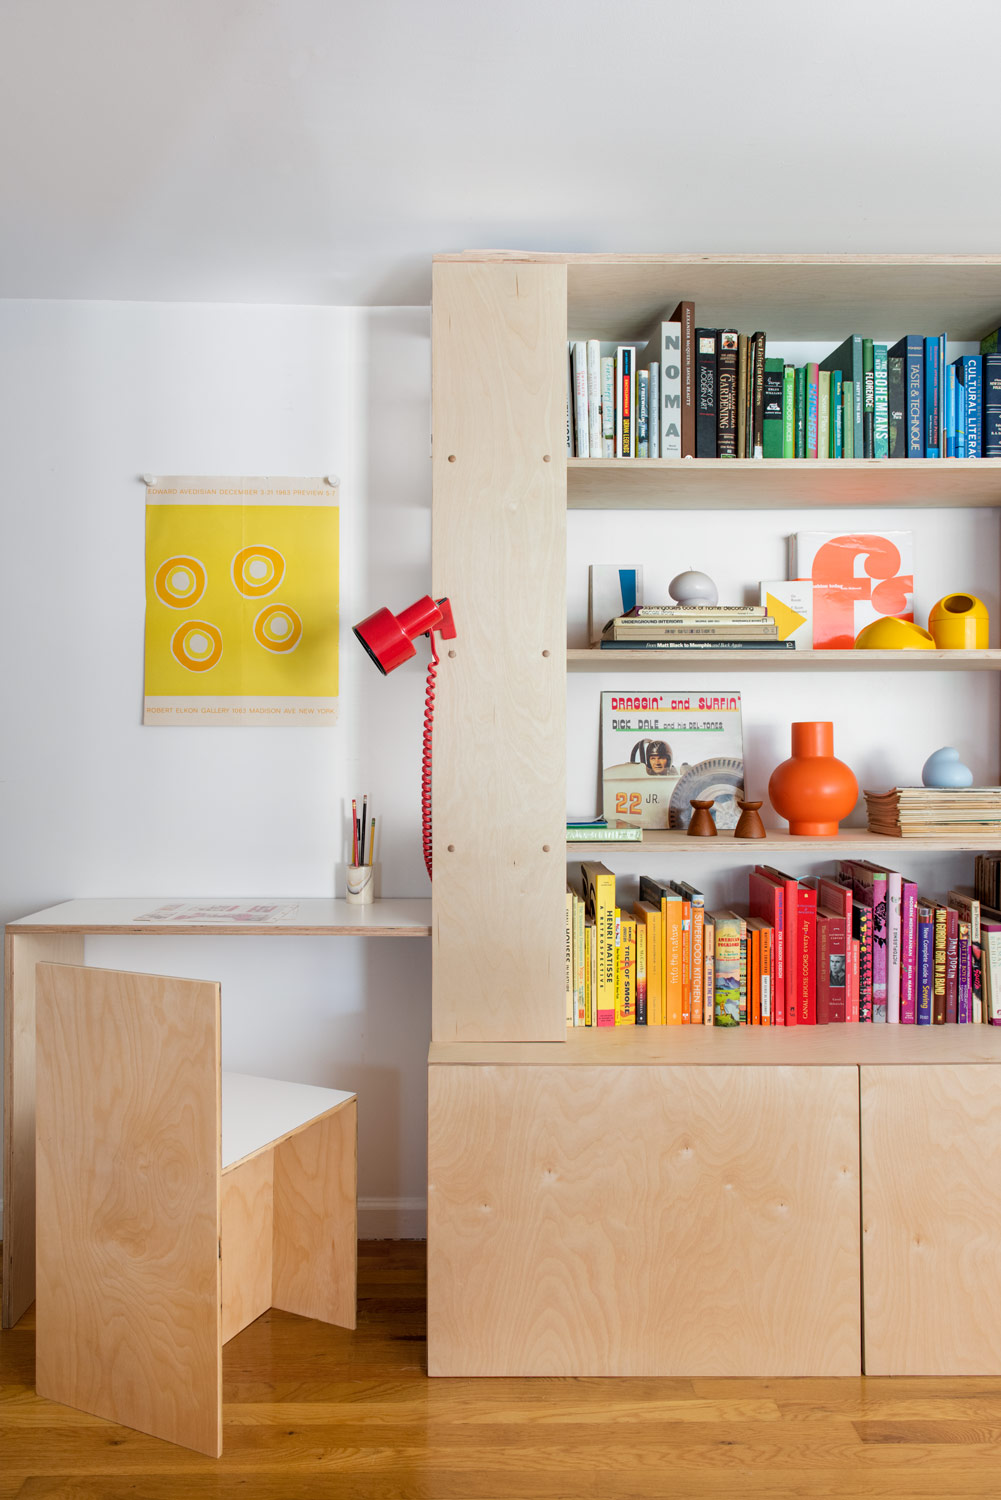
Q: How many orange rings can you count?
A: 4